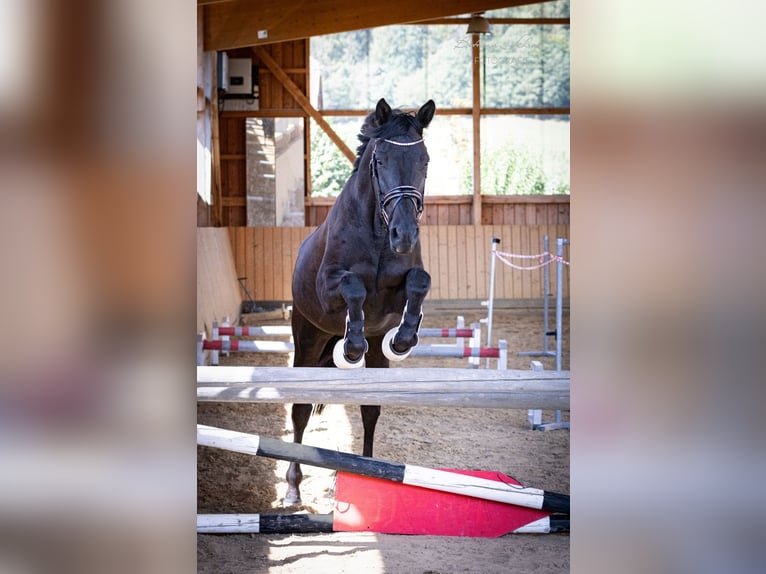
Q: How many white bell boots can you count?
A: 2